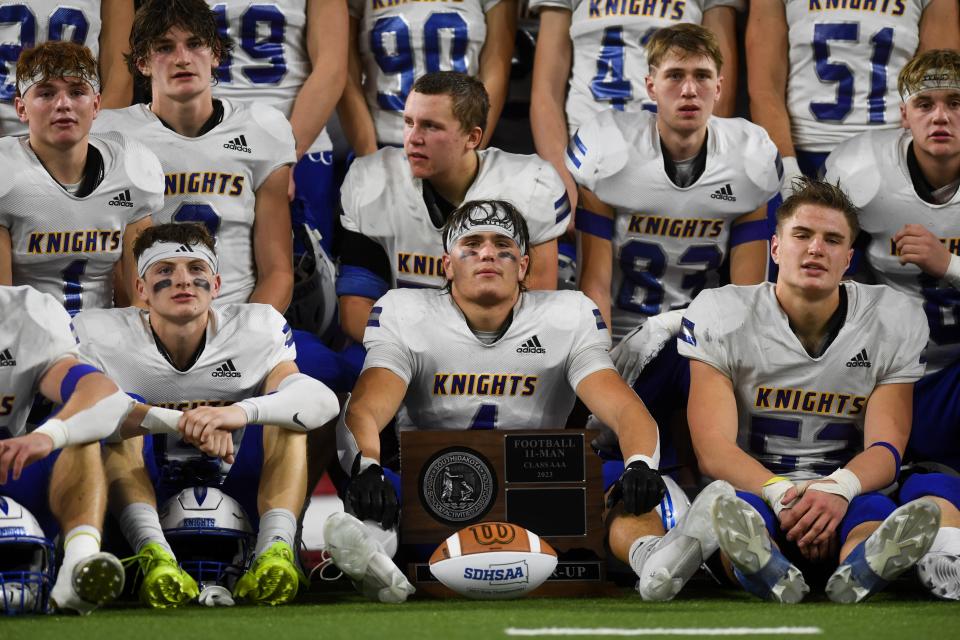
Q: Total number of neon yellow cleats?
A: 2